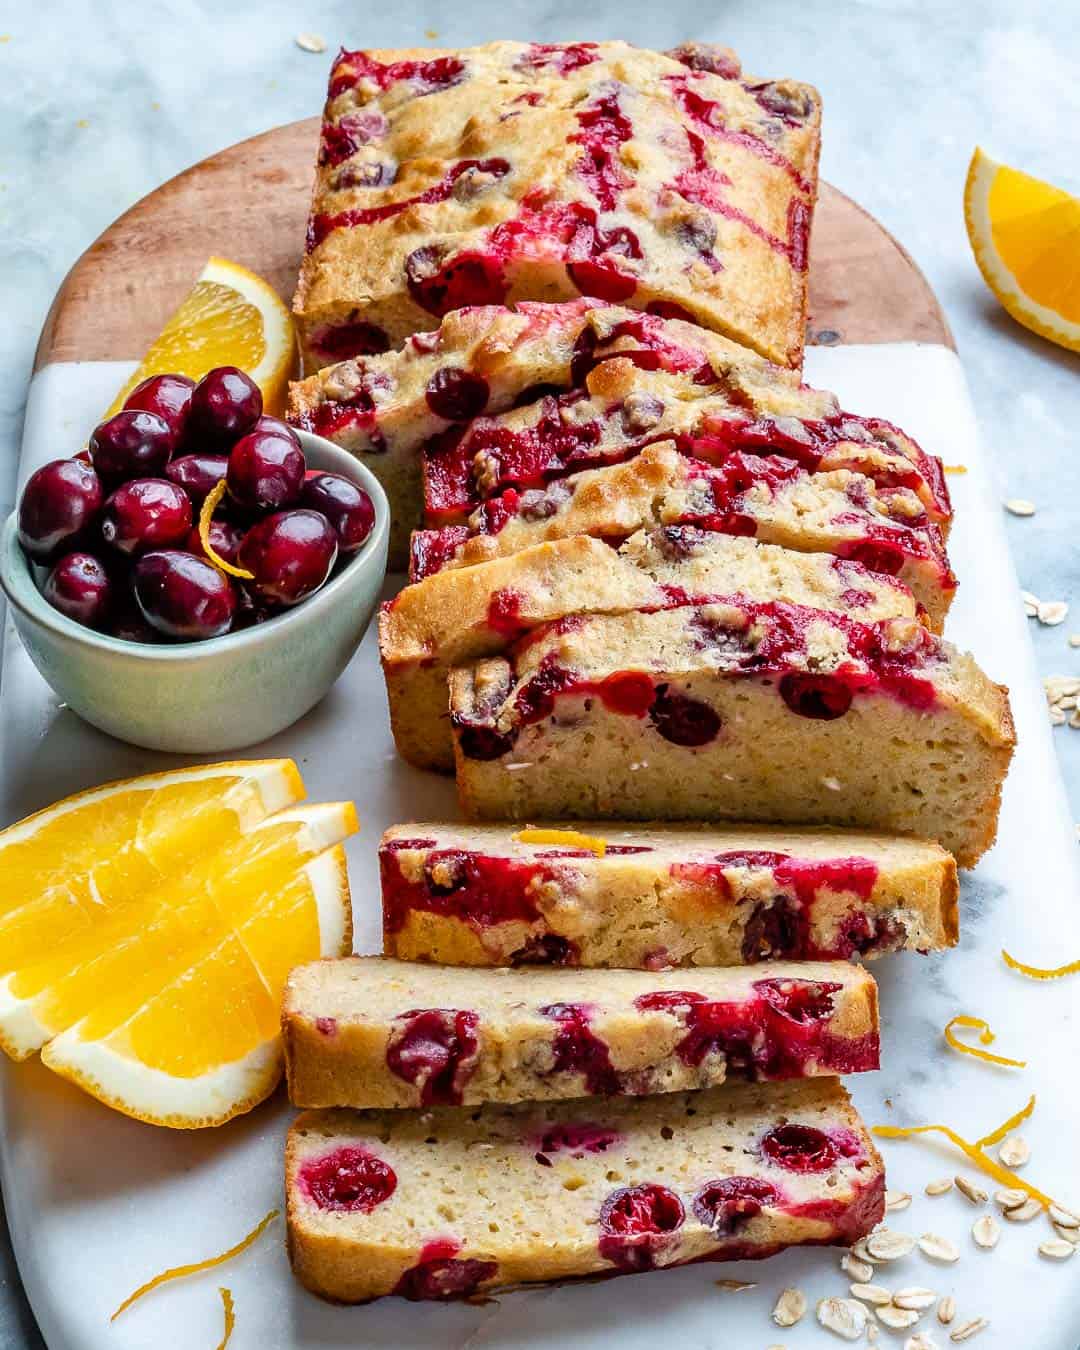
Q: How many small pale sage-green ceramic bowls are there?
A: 1